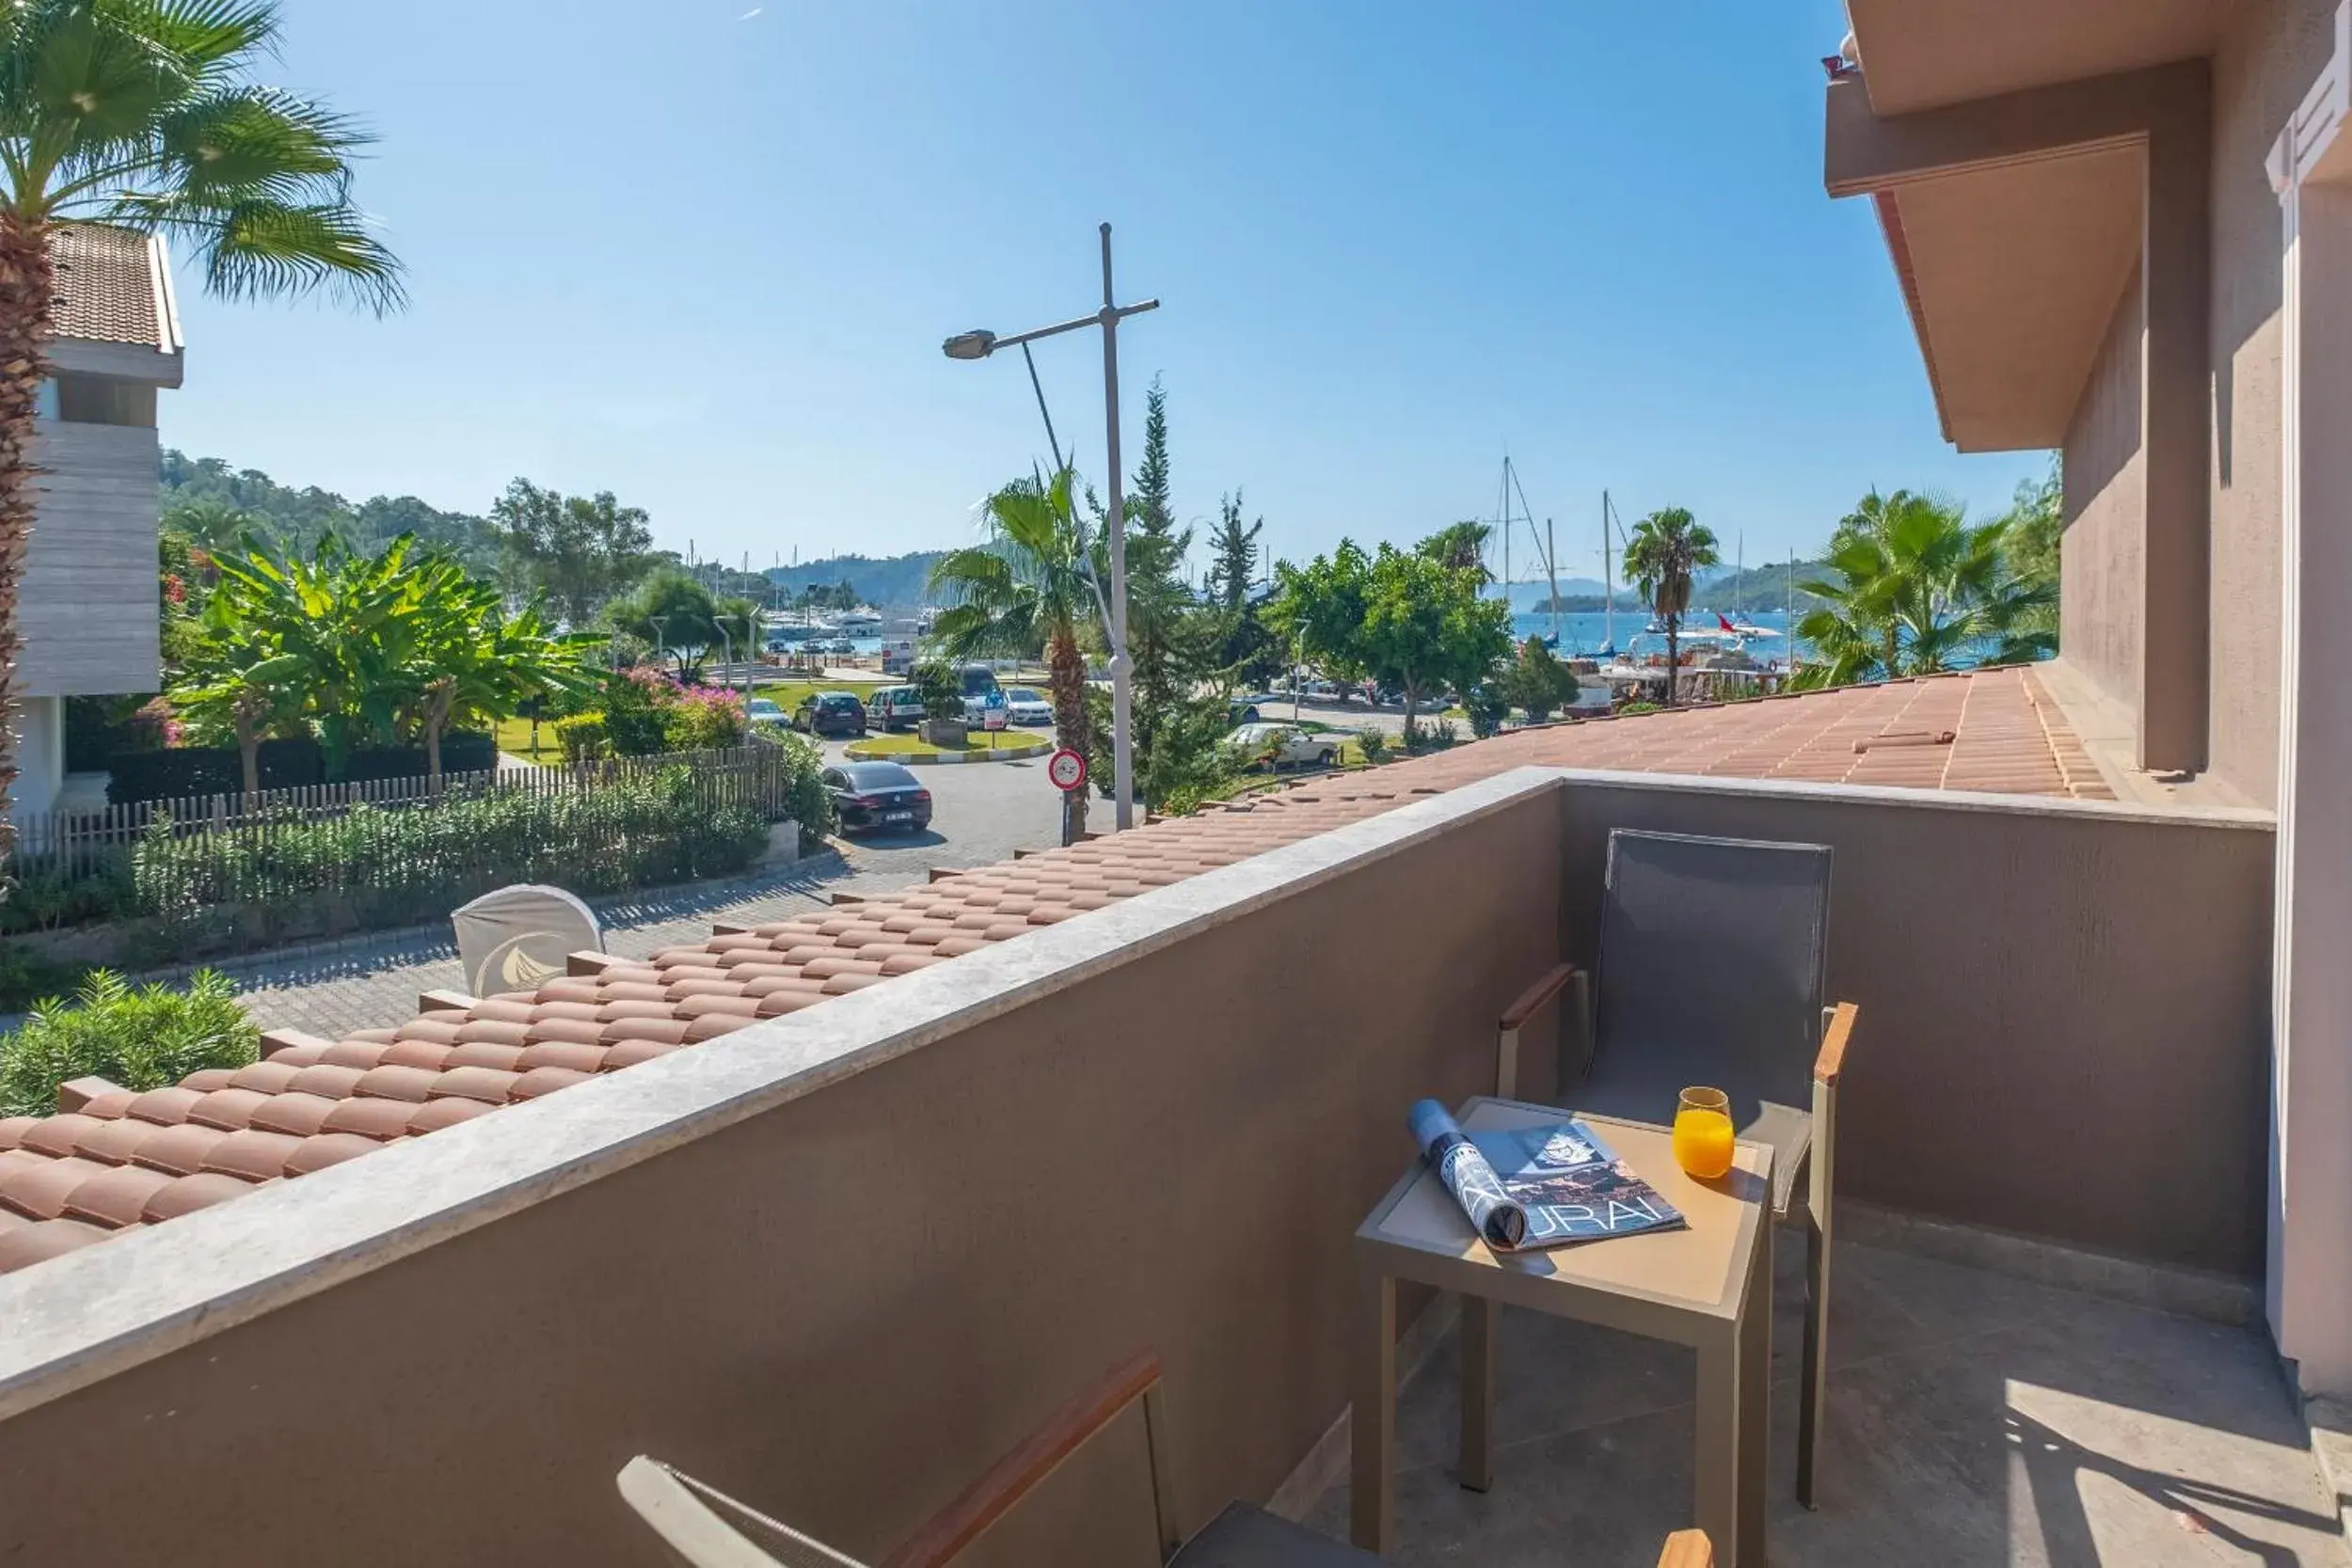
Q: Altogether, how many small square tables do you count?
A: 1